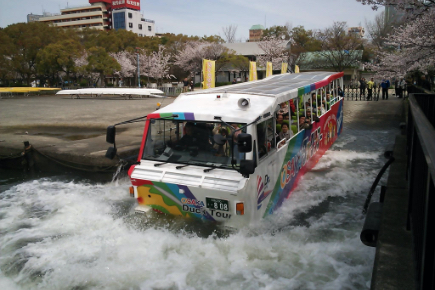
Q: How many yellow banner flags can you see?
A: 5